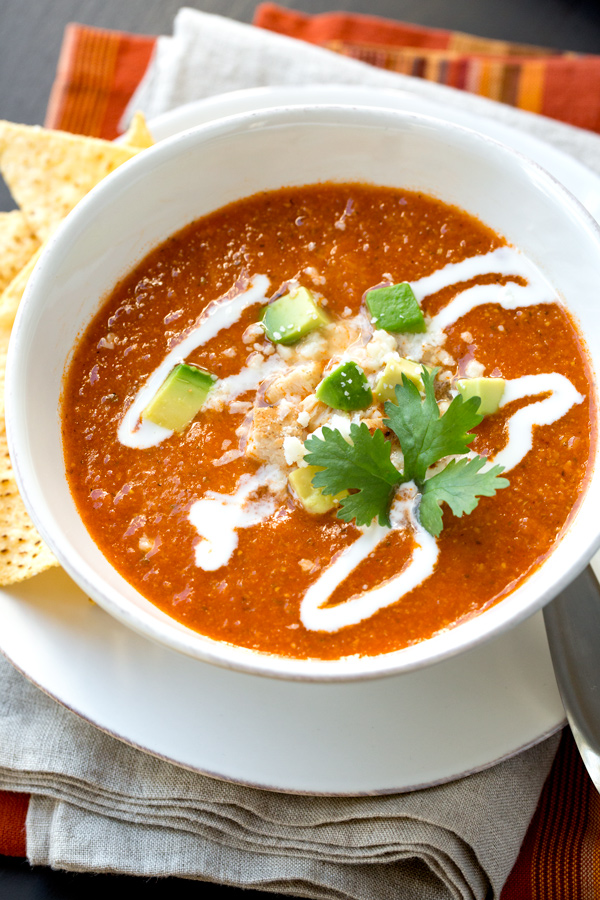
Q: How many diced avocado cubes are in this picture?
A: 7